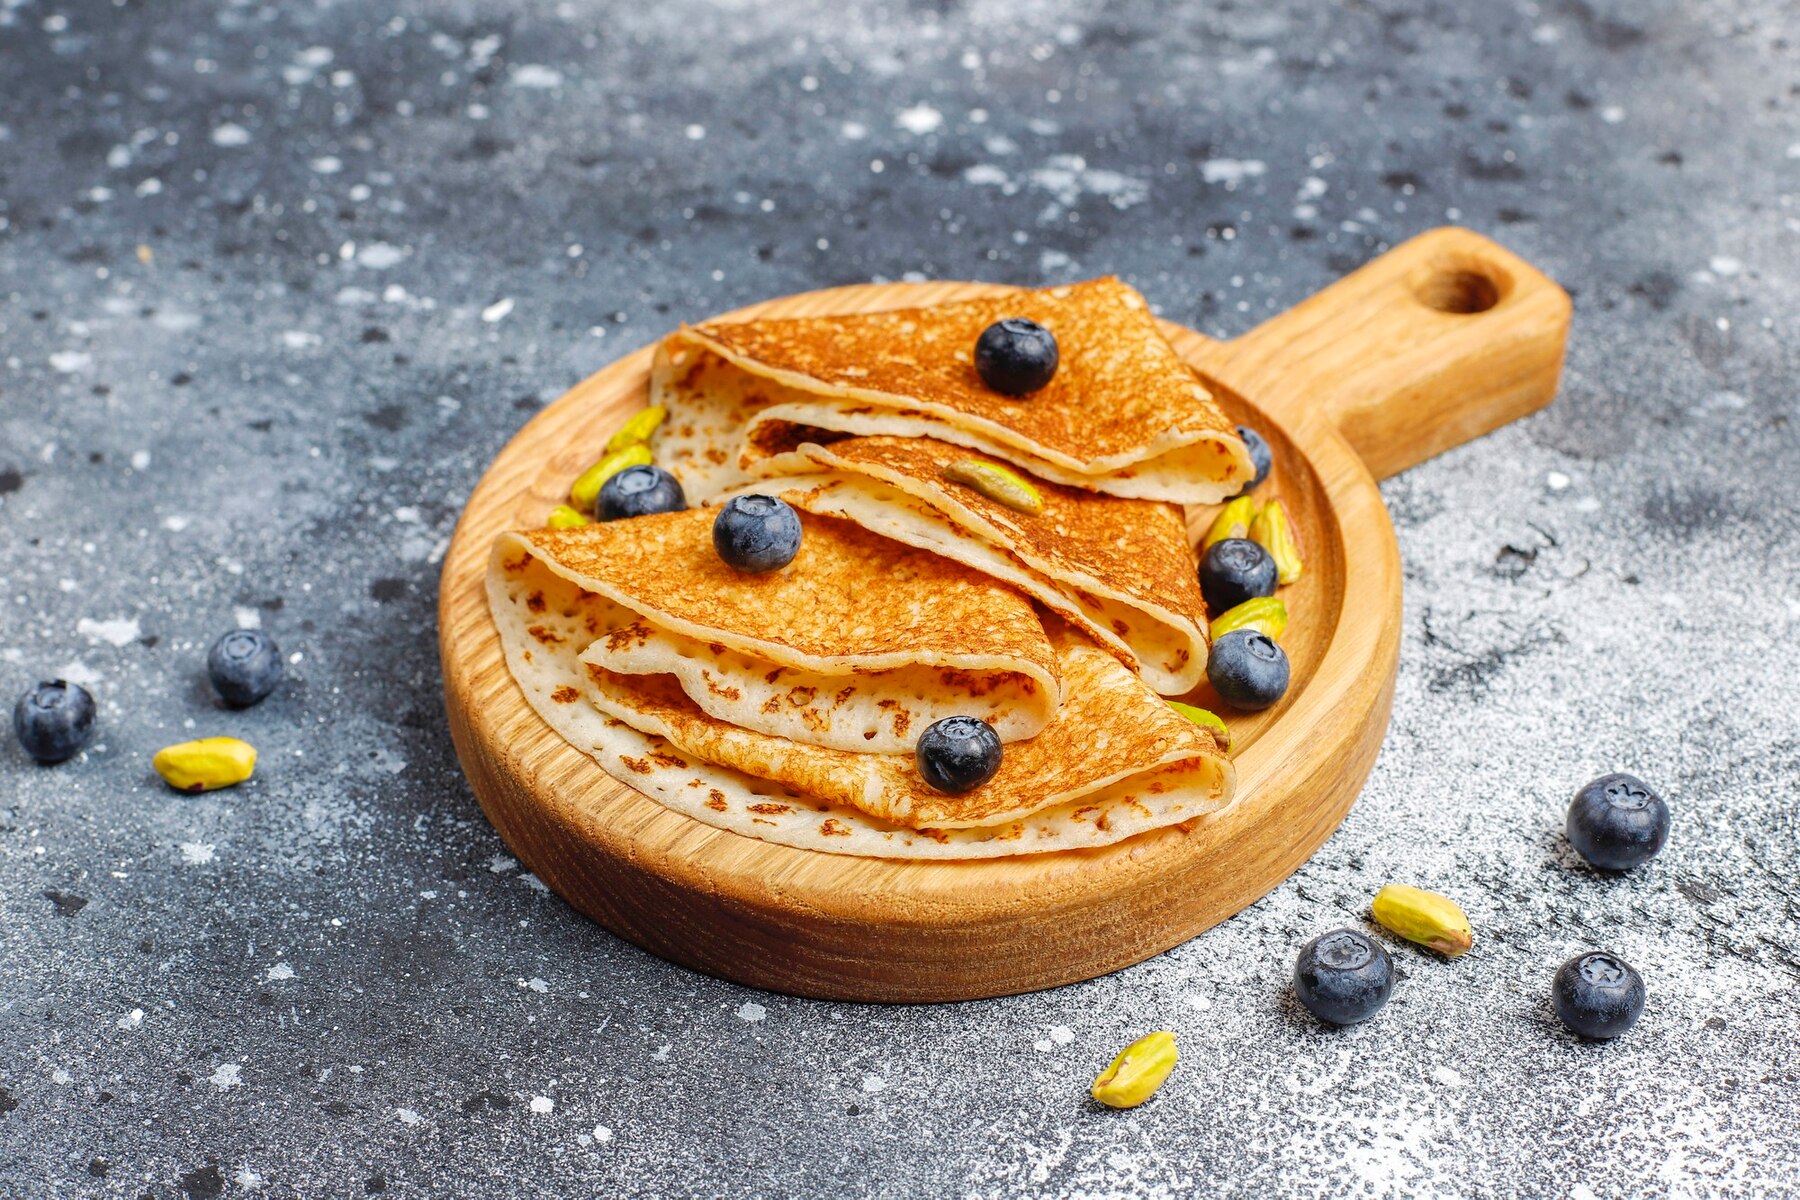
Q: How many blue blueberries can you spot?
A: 12